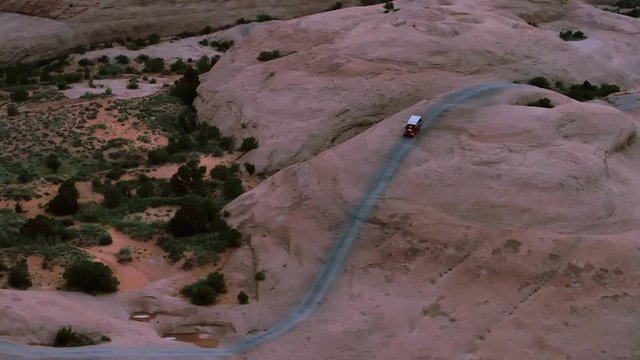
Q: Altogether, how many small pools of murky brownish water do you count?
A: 2